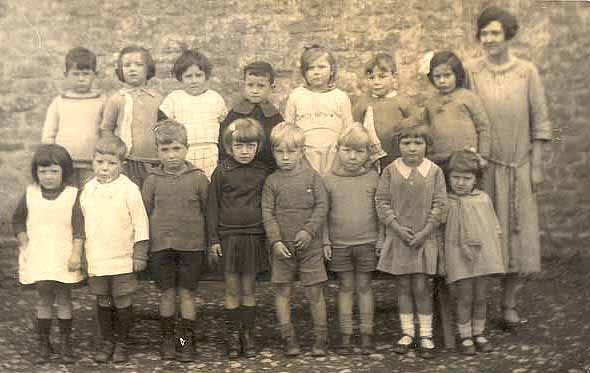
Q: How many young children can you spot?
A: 15